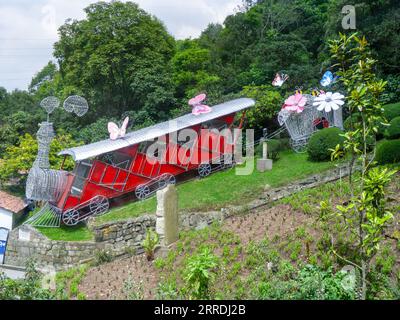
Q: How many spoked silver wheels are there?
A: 6